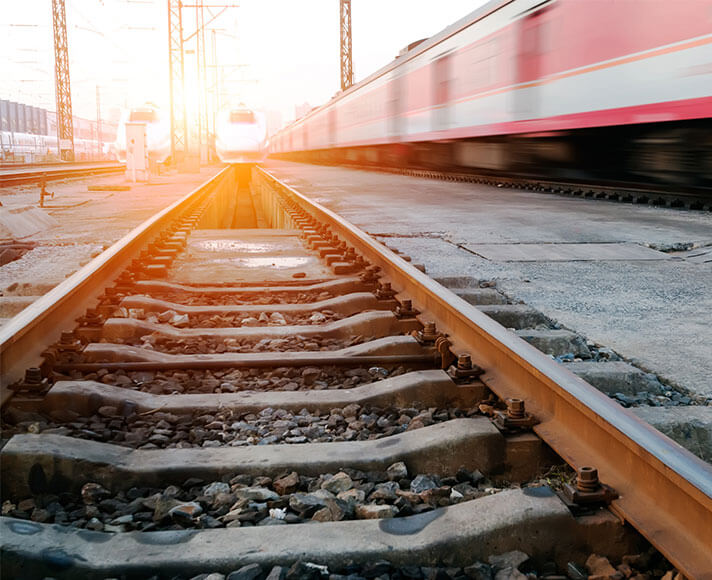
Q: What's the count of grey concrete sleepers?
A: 7